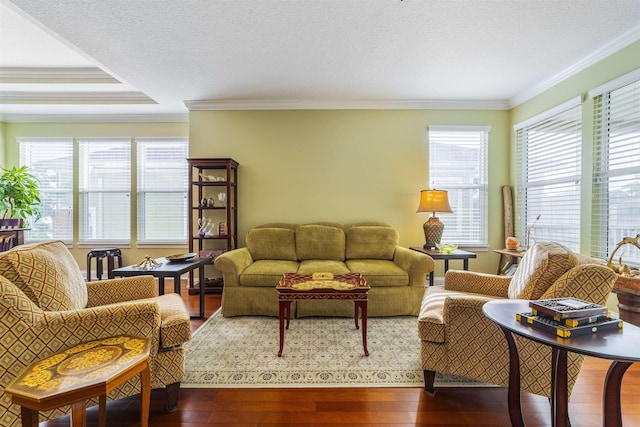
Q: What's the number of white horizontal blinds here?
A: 6